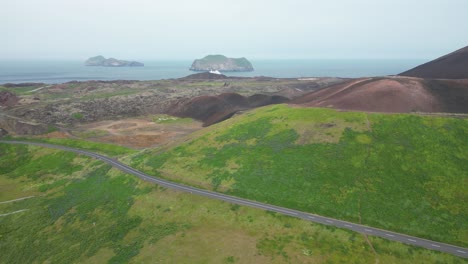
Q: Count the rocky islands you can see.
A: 2